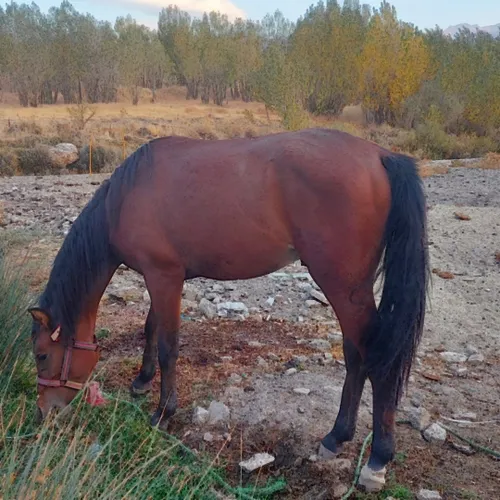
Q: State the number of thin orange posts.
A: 2